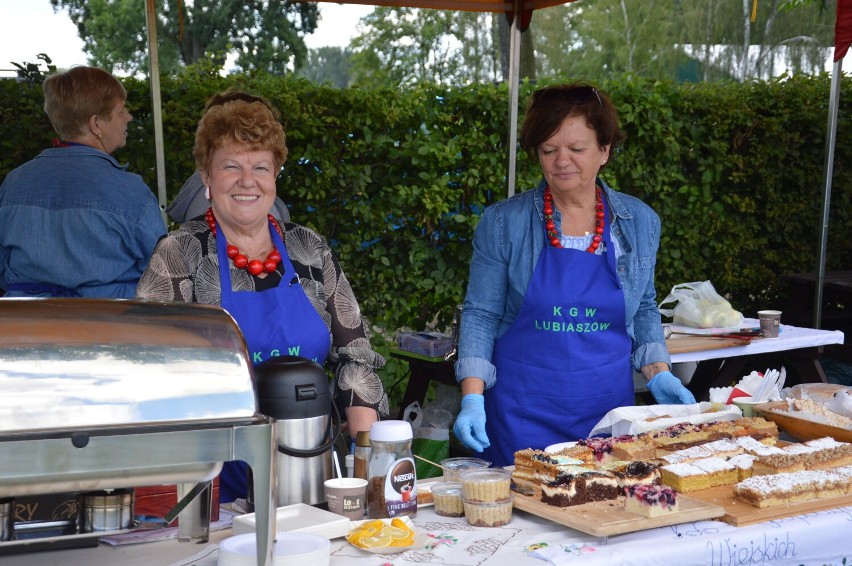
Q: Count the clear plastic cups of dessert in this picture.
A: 4